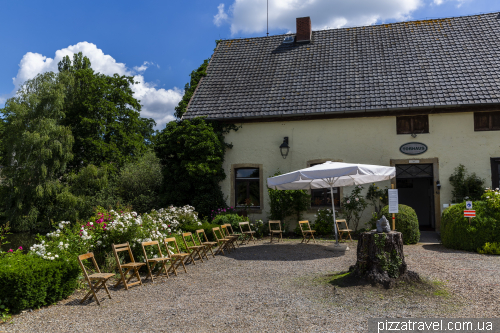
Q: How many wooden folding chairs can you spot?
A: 13